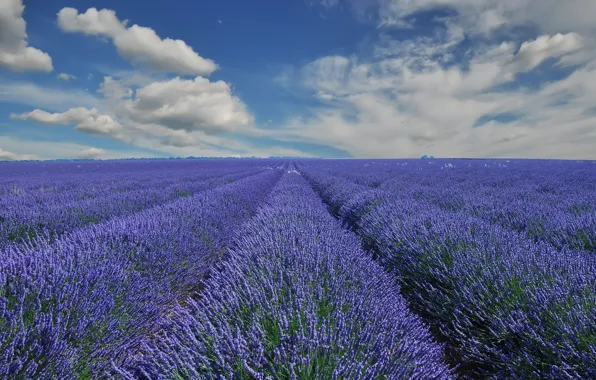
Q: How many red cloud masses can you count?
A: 0